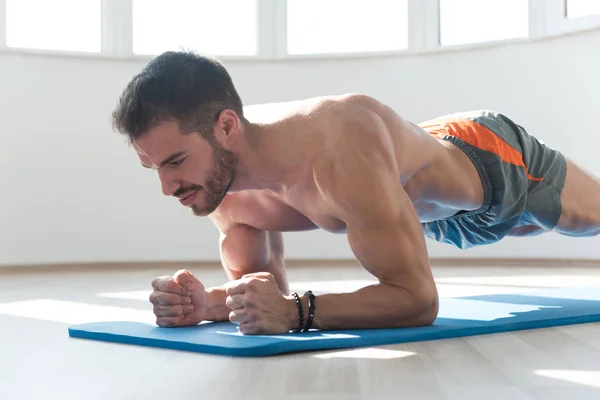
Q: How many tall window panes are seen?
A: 5